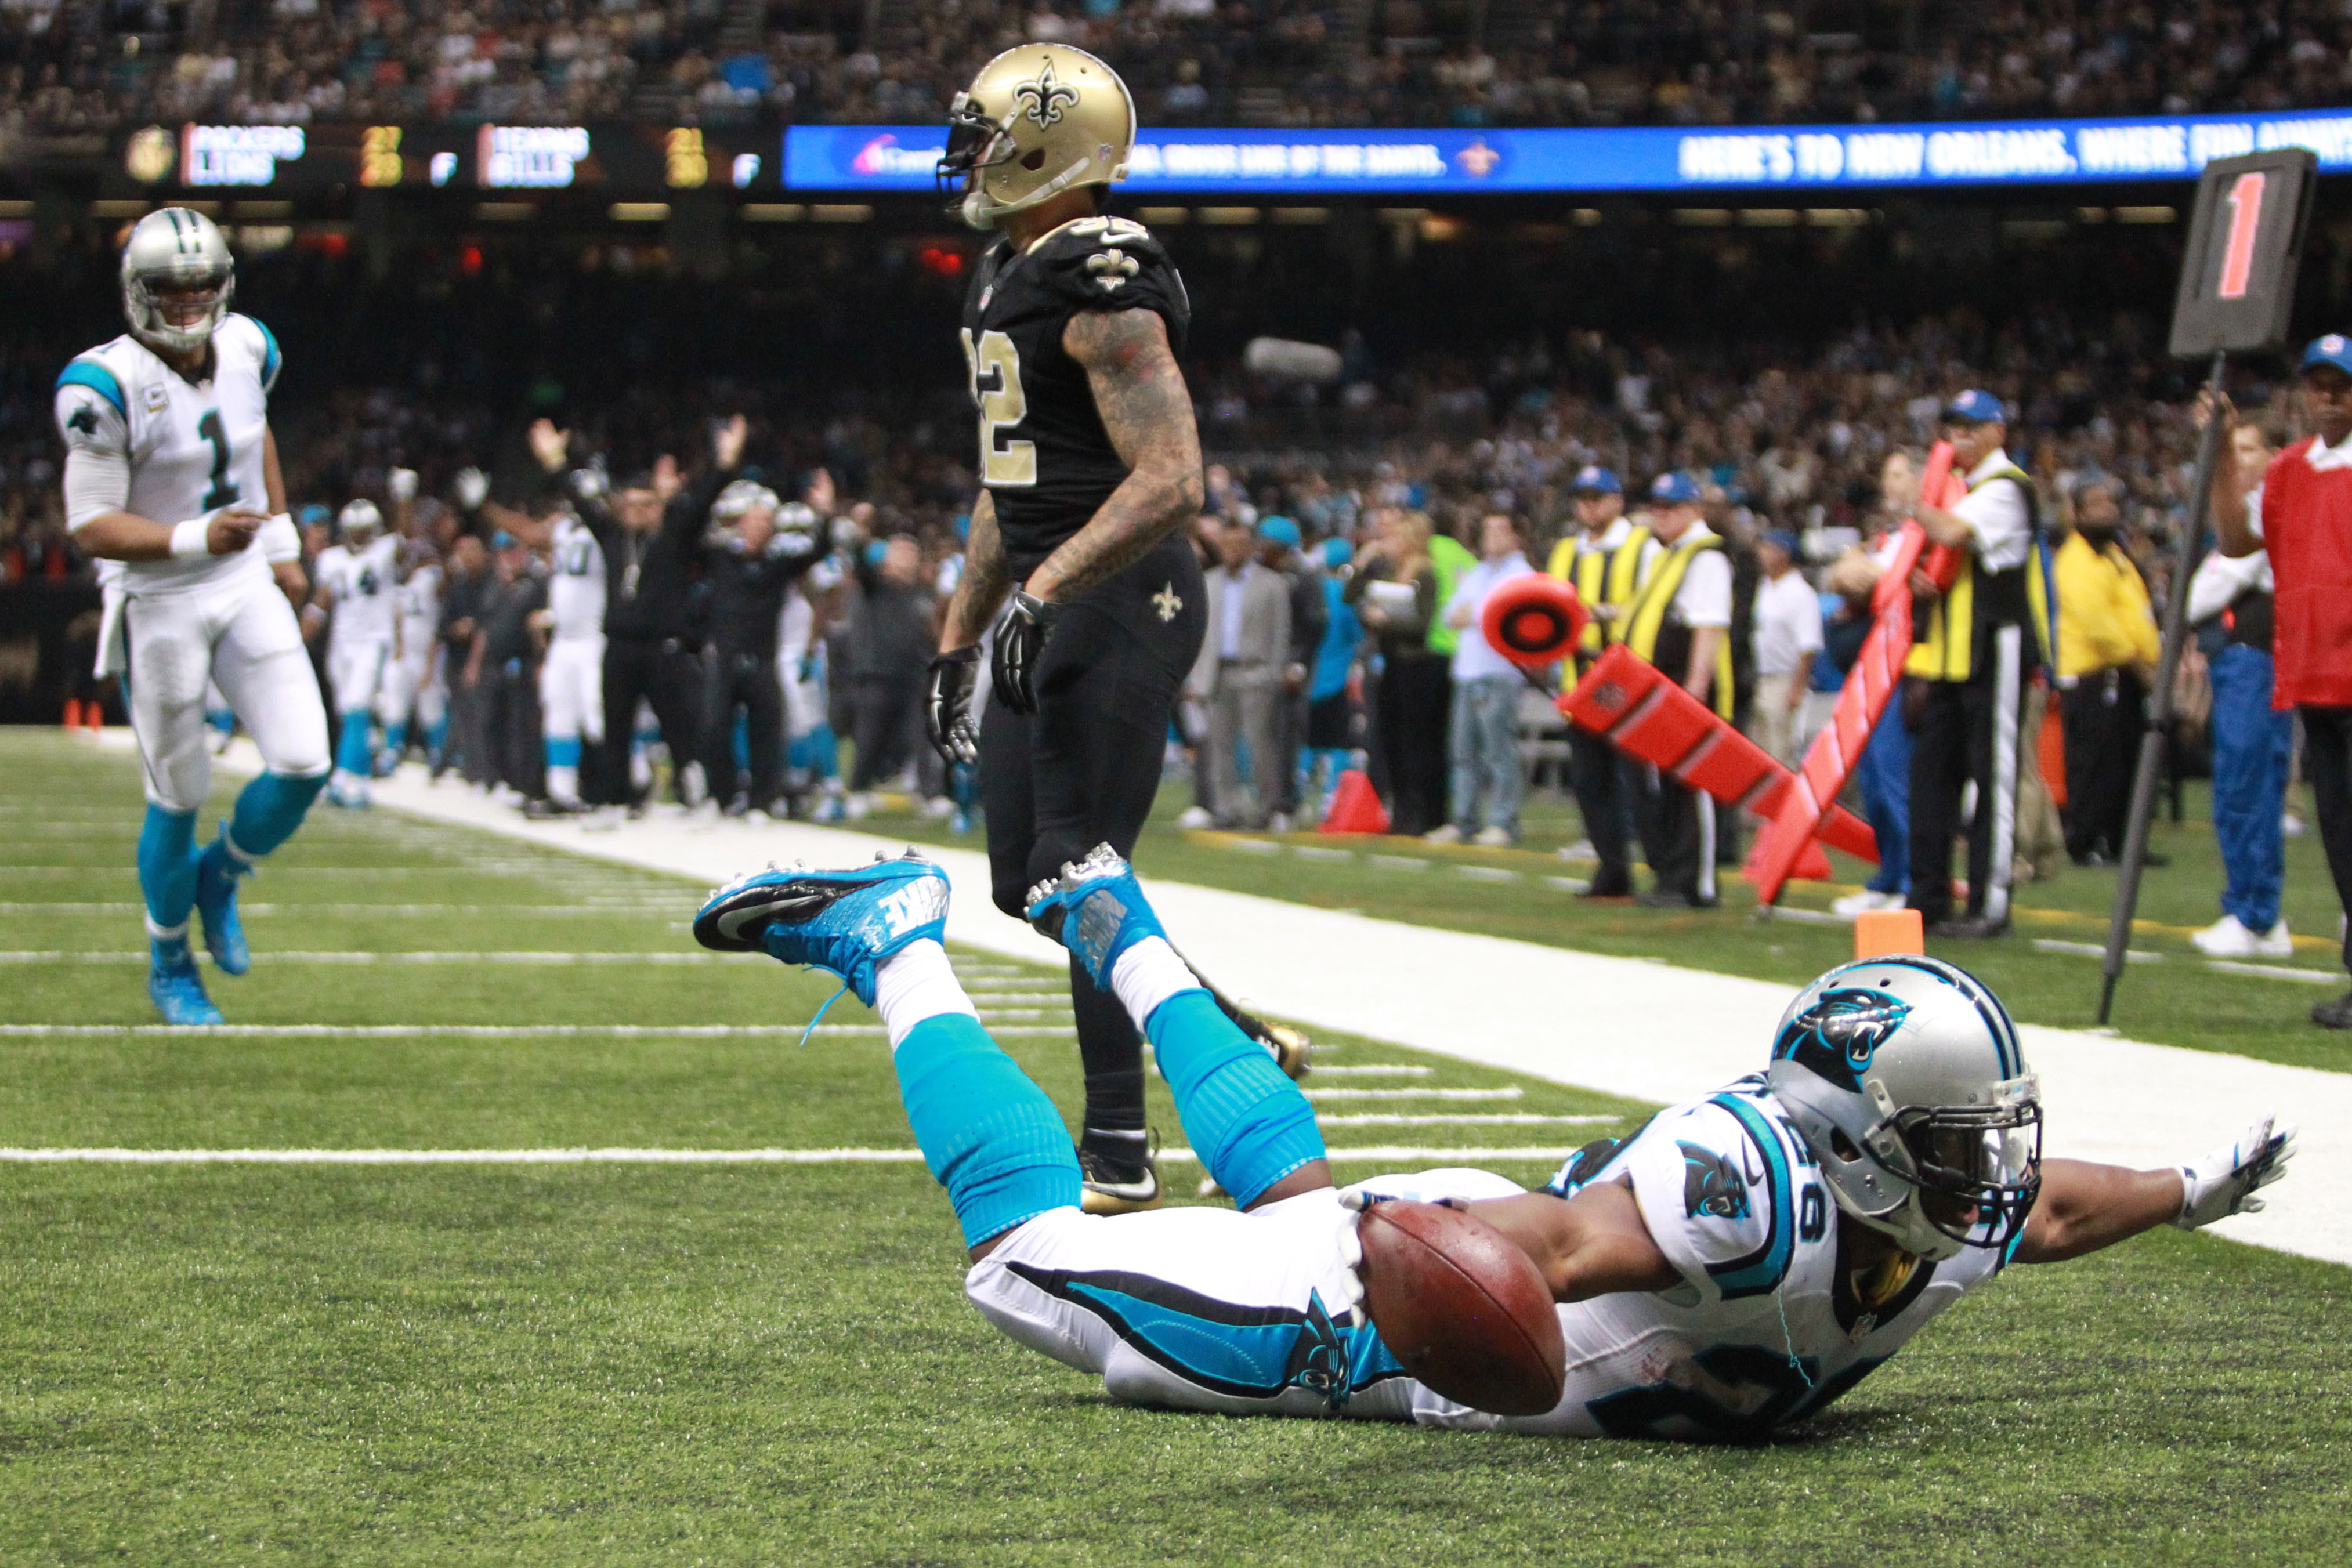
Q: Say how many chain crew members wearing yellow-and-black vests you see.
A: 3